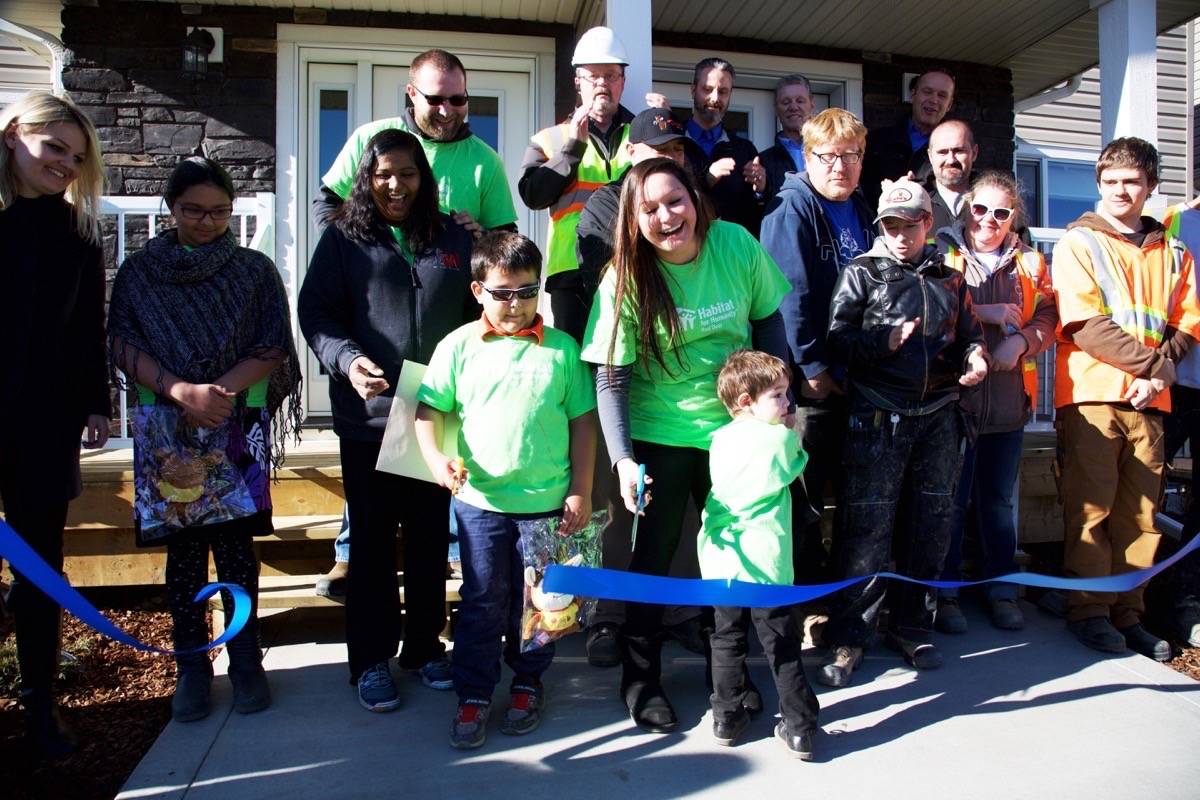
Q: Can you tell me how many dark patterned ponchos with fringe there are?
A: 1